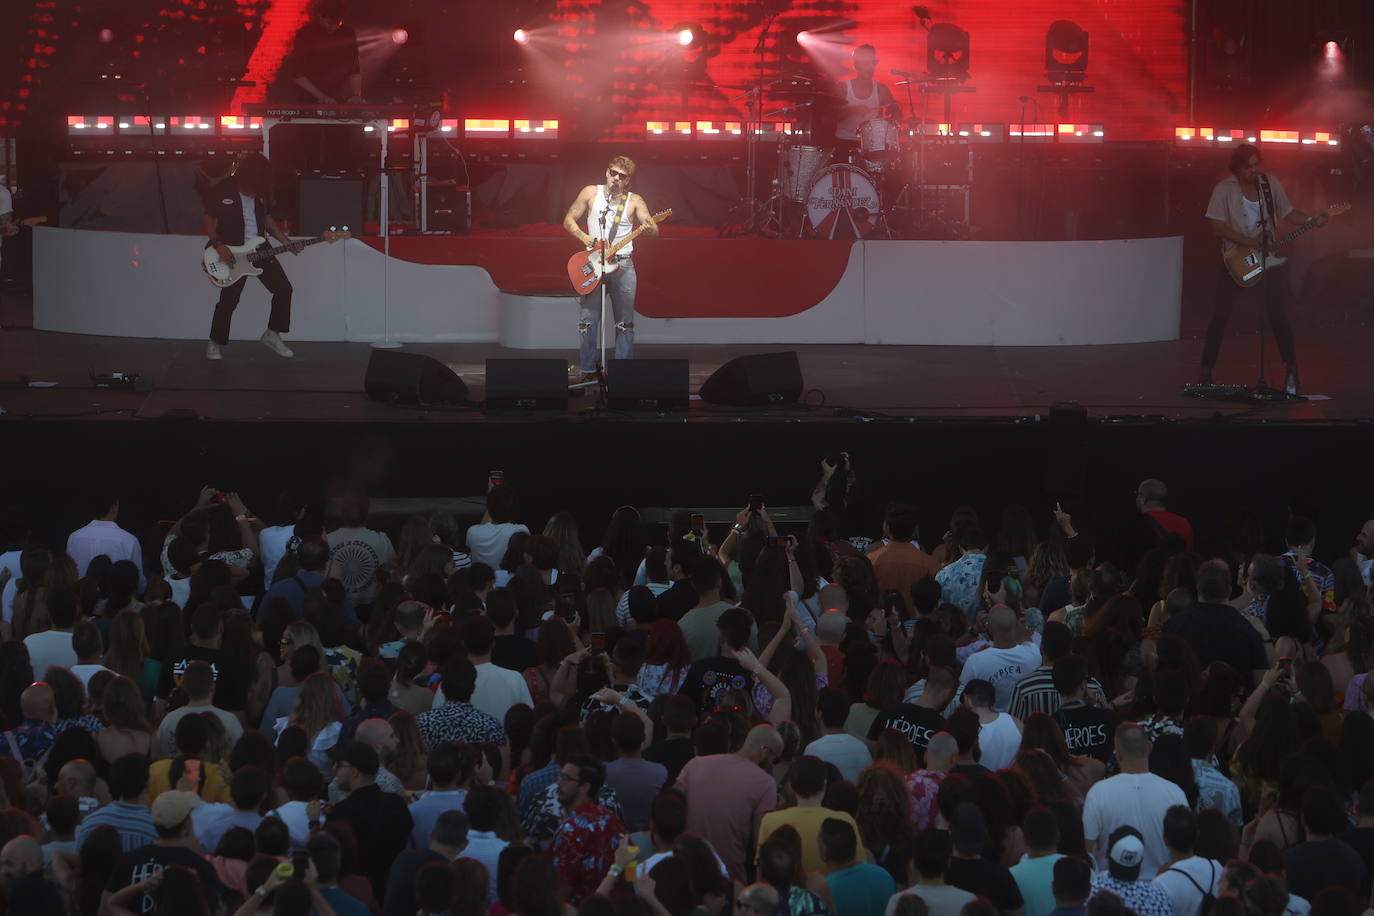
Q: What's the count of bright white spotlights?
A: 5